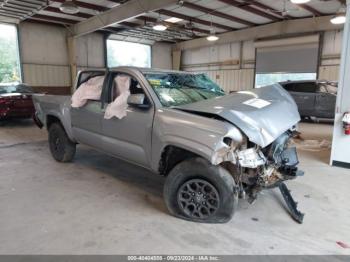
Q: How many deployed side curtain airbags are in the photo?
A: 2